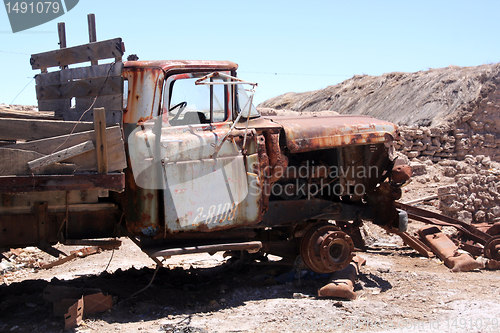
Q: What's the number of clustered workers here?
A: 0